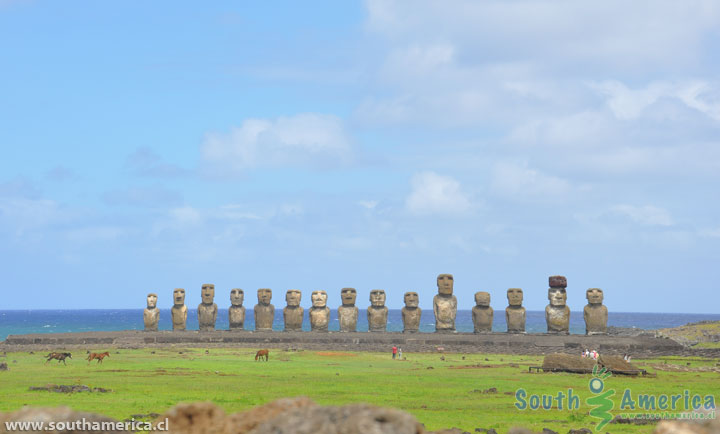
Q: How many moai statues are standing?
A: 15